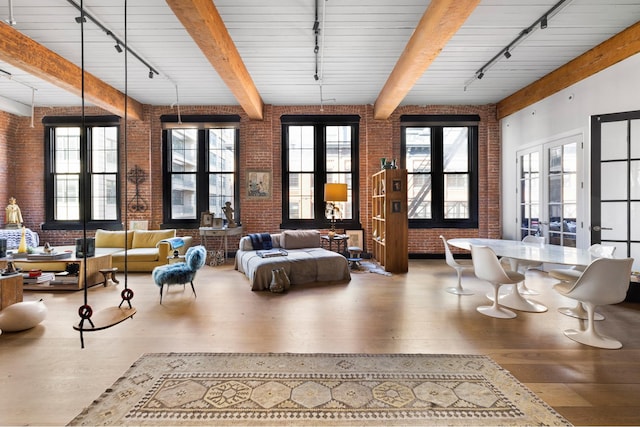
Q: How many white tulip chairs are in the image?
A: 5